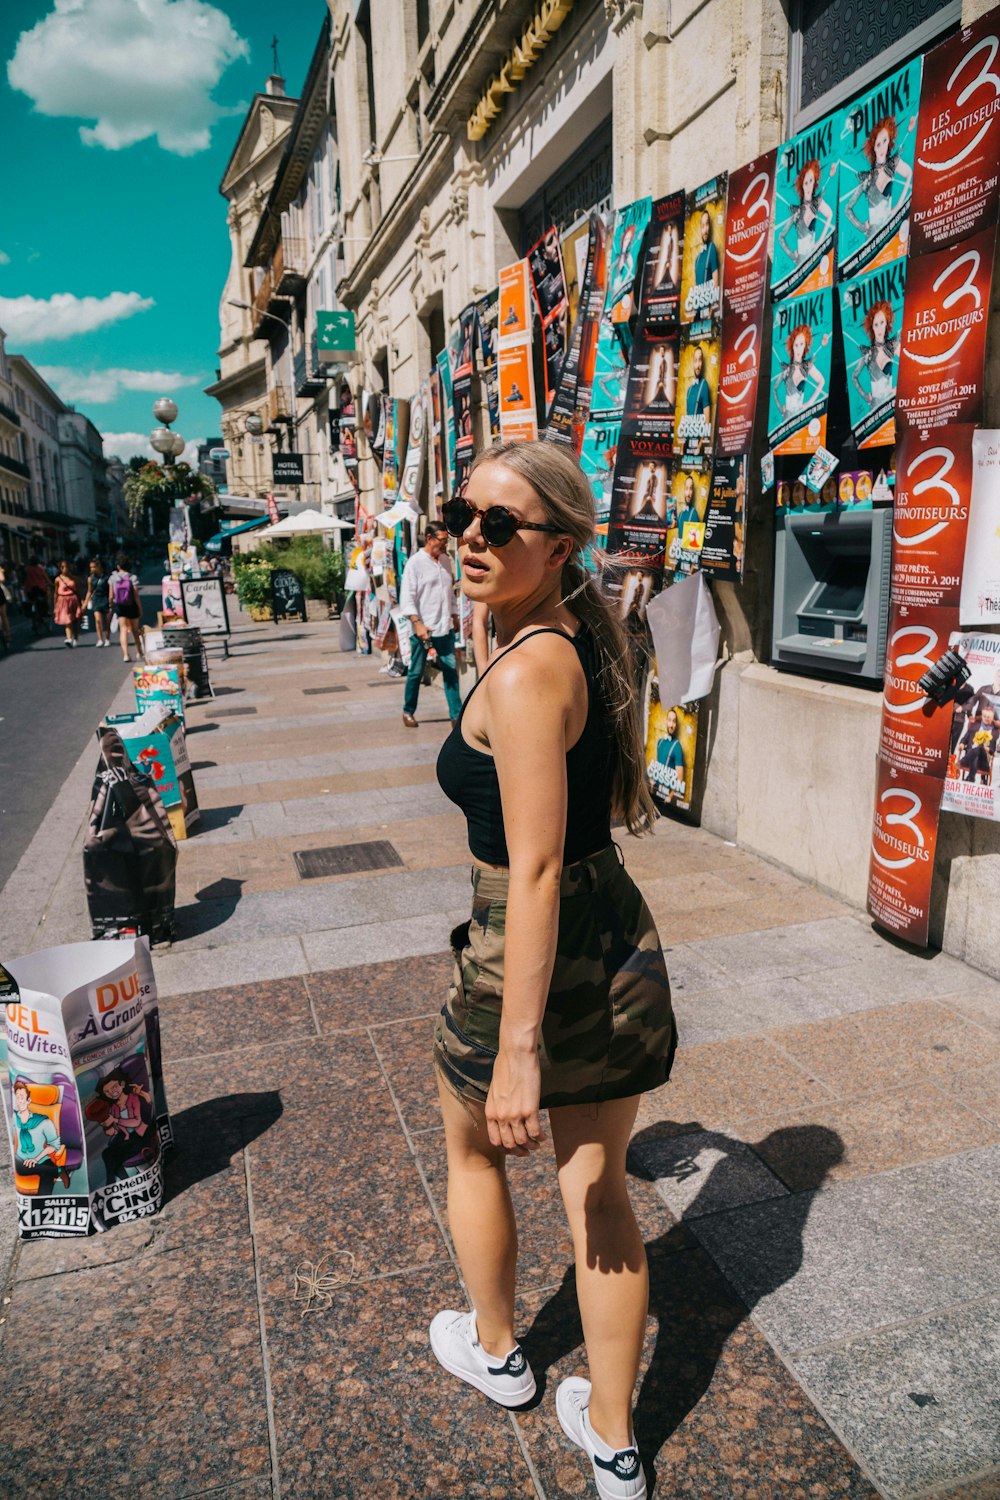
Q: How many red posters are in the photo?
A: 7